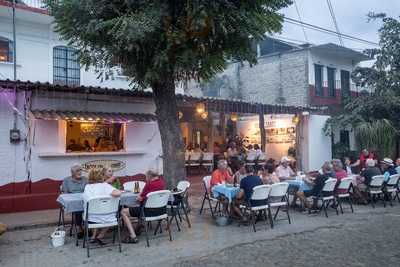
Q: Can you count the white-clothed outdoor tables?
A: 1